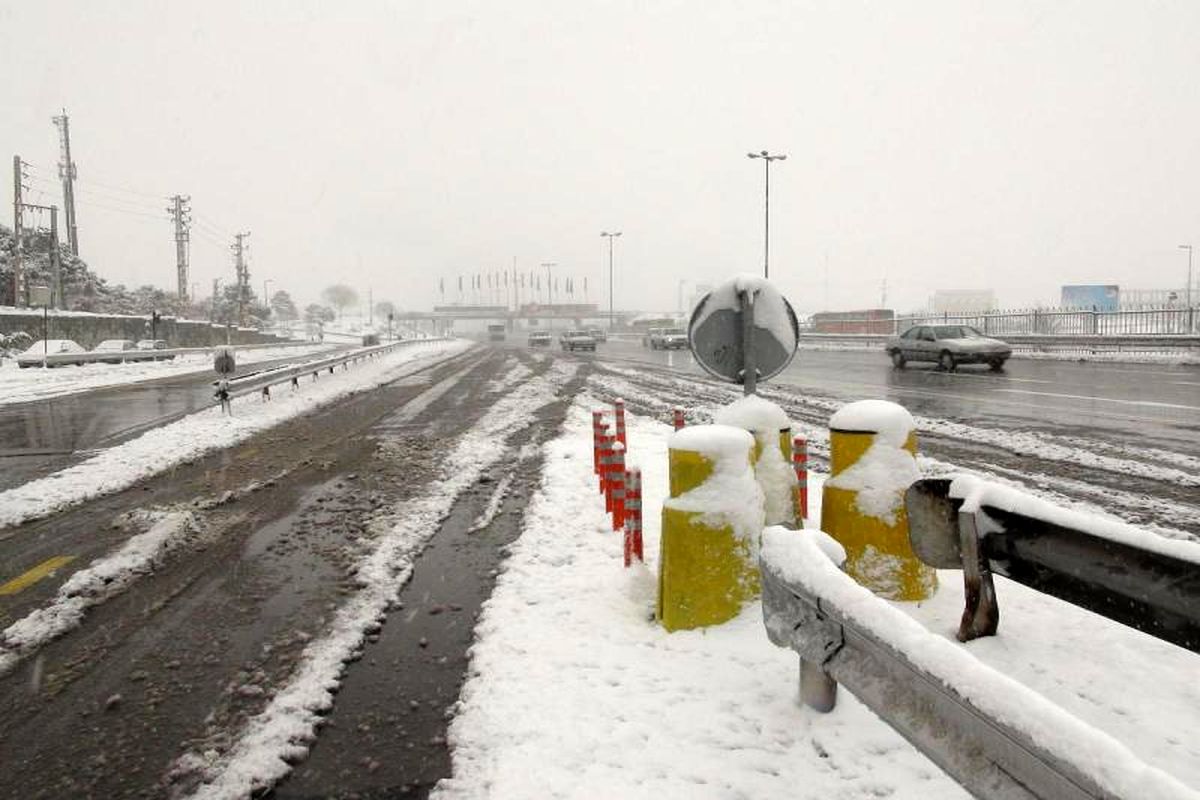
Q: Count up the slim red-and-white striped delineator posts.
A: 8